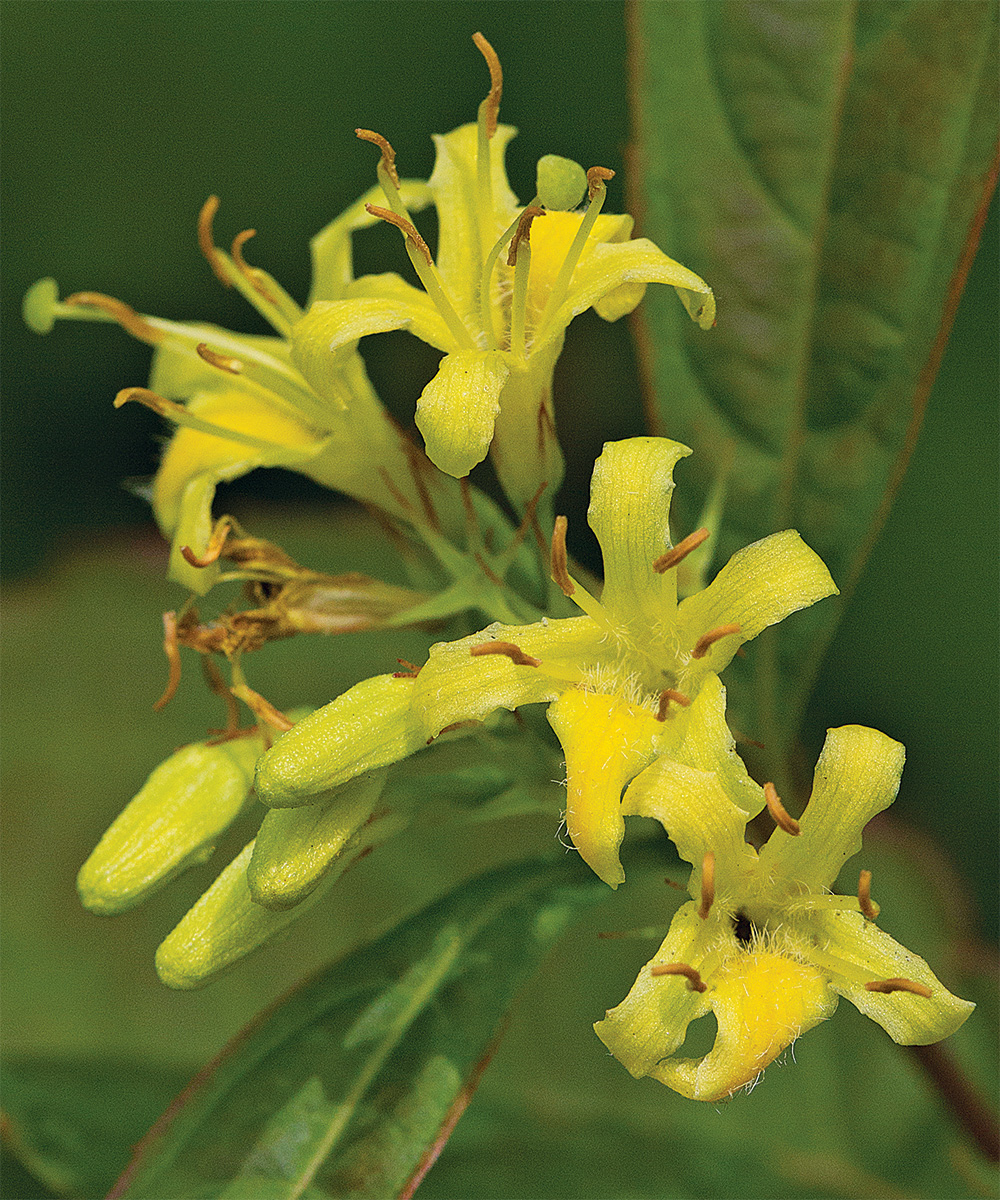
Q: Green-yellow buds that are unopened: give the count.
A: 4